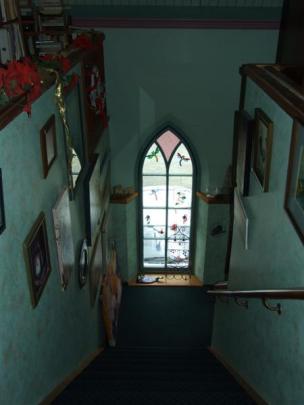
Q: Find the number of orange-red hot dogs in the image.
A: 0